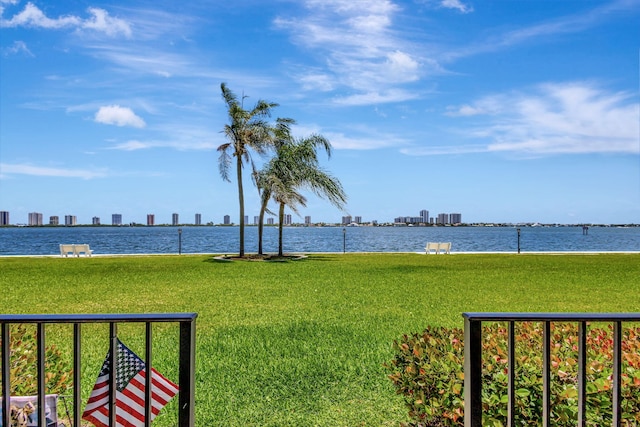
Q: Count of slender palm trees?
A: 3